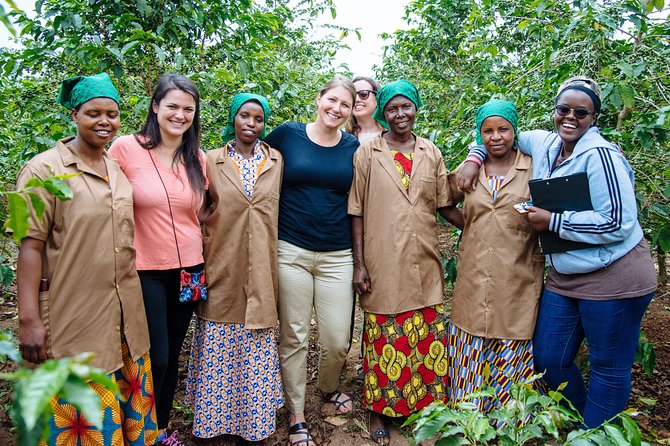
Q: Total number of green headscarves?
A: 4